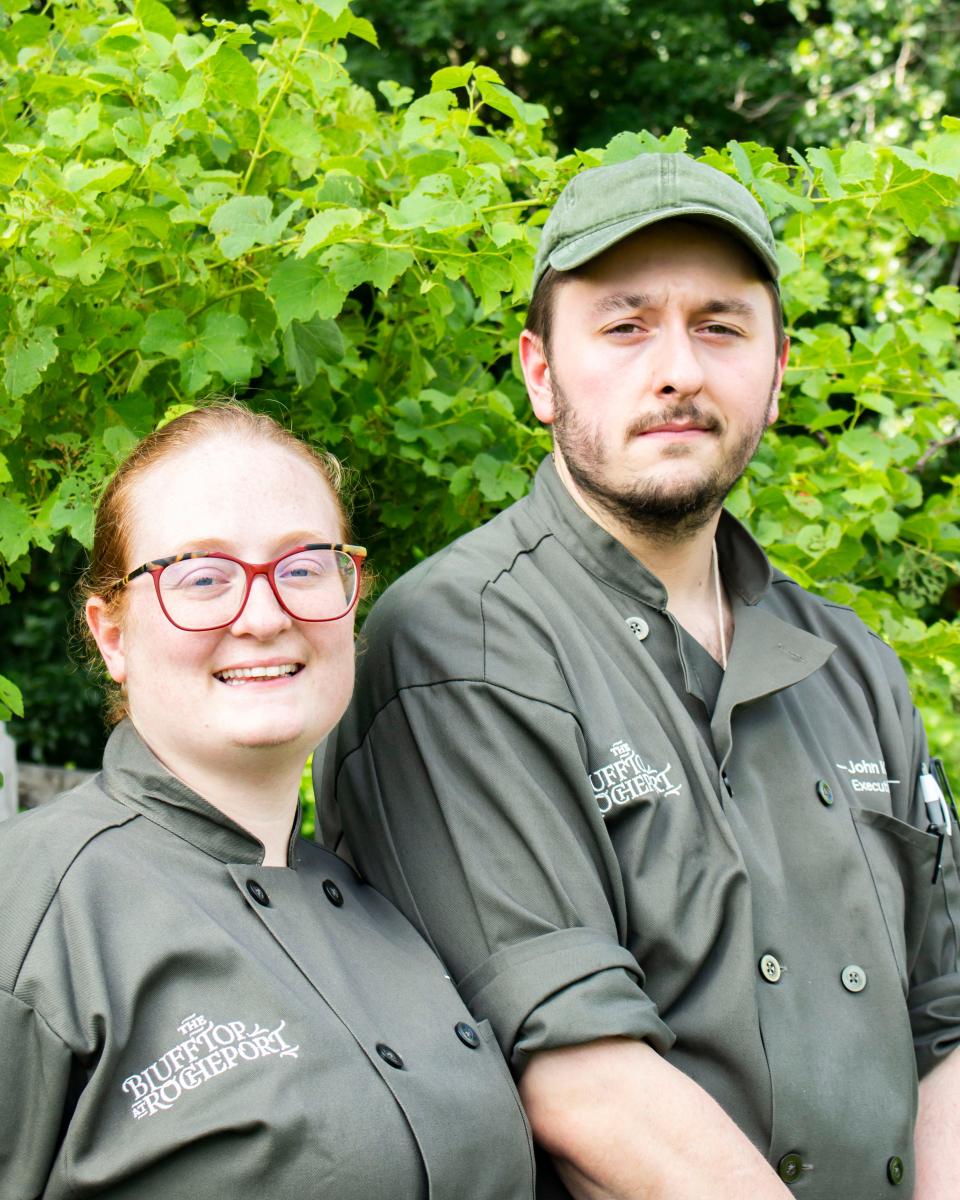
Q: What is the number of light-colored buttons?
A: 3